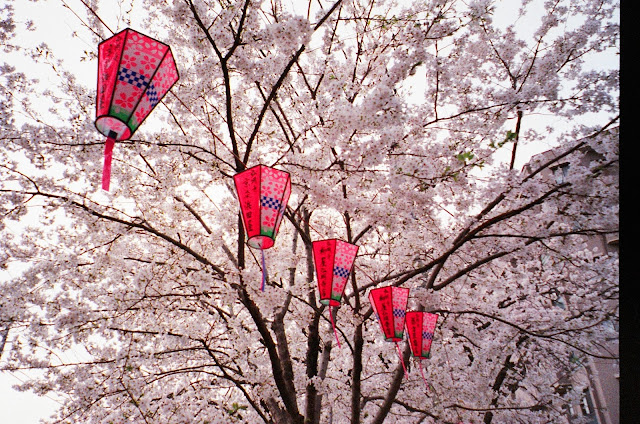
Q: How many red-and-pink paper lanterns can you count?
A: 5